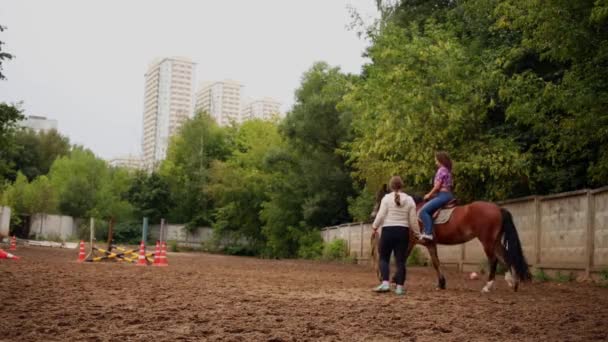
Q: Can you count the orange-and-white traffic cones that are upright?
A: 5